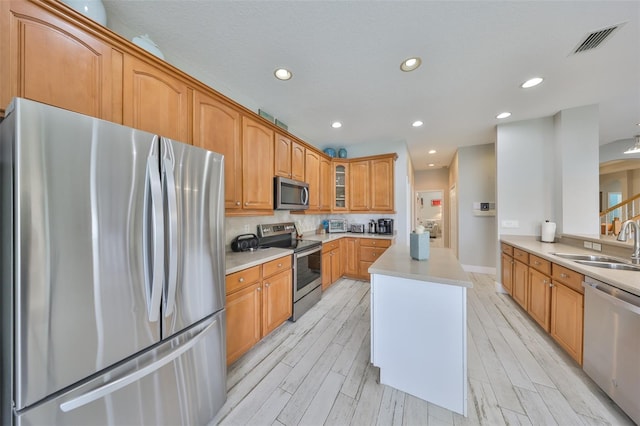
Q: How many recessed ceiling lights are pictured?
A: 8